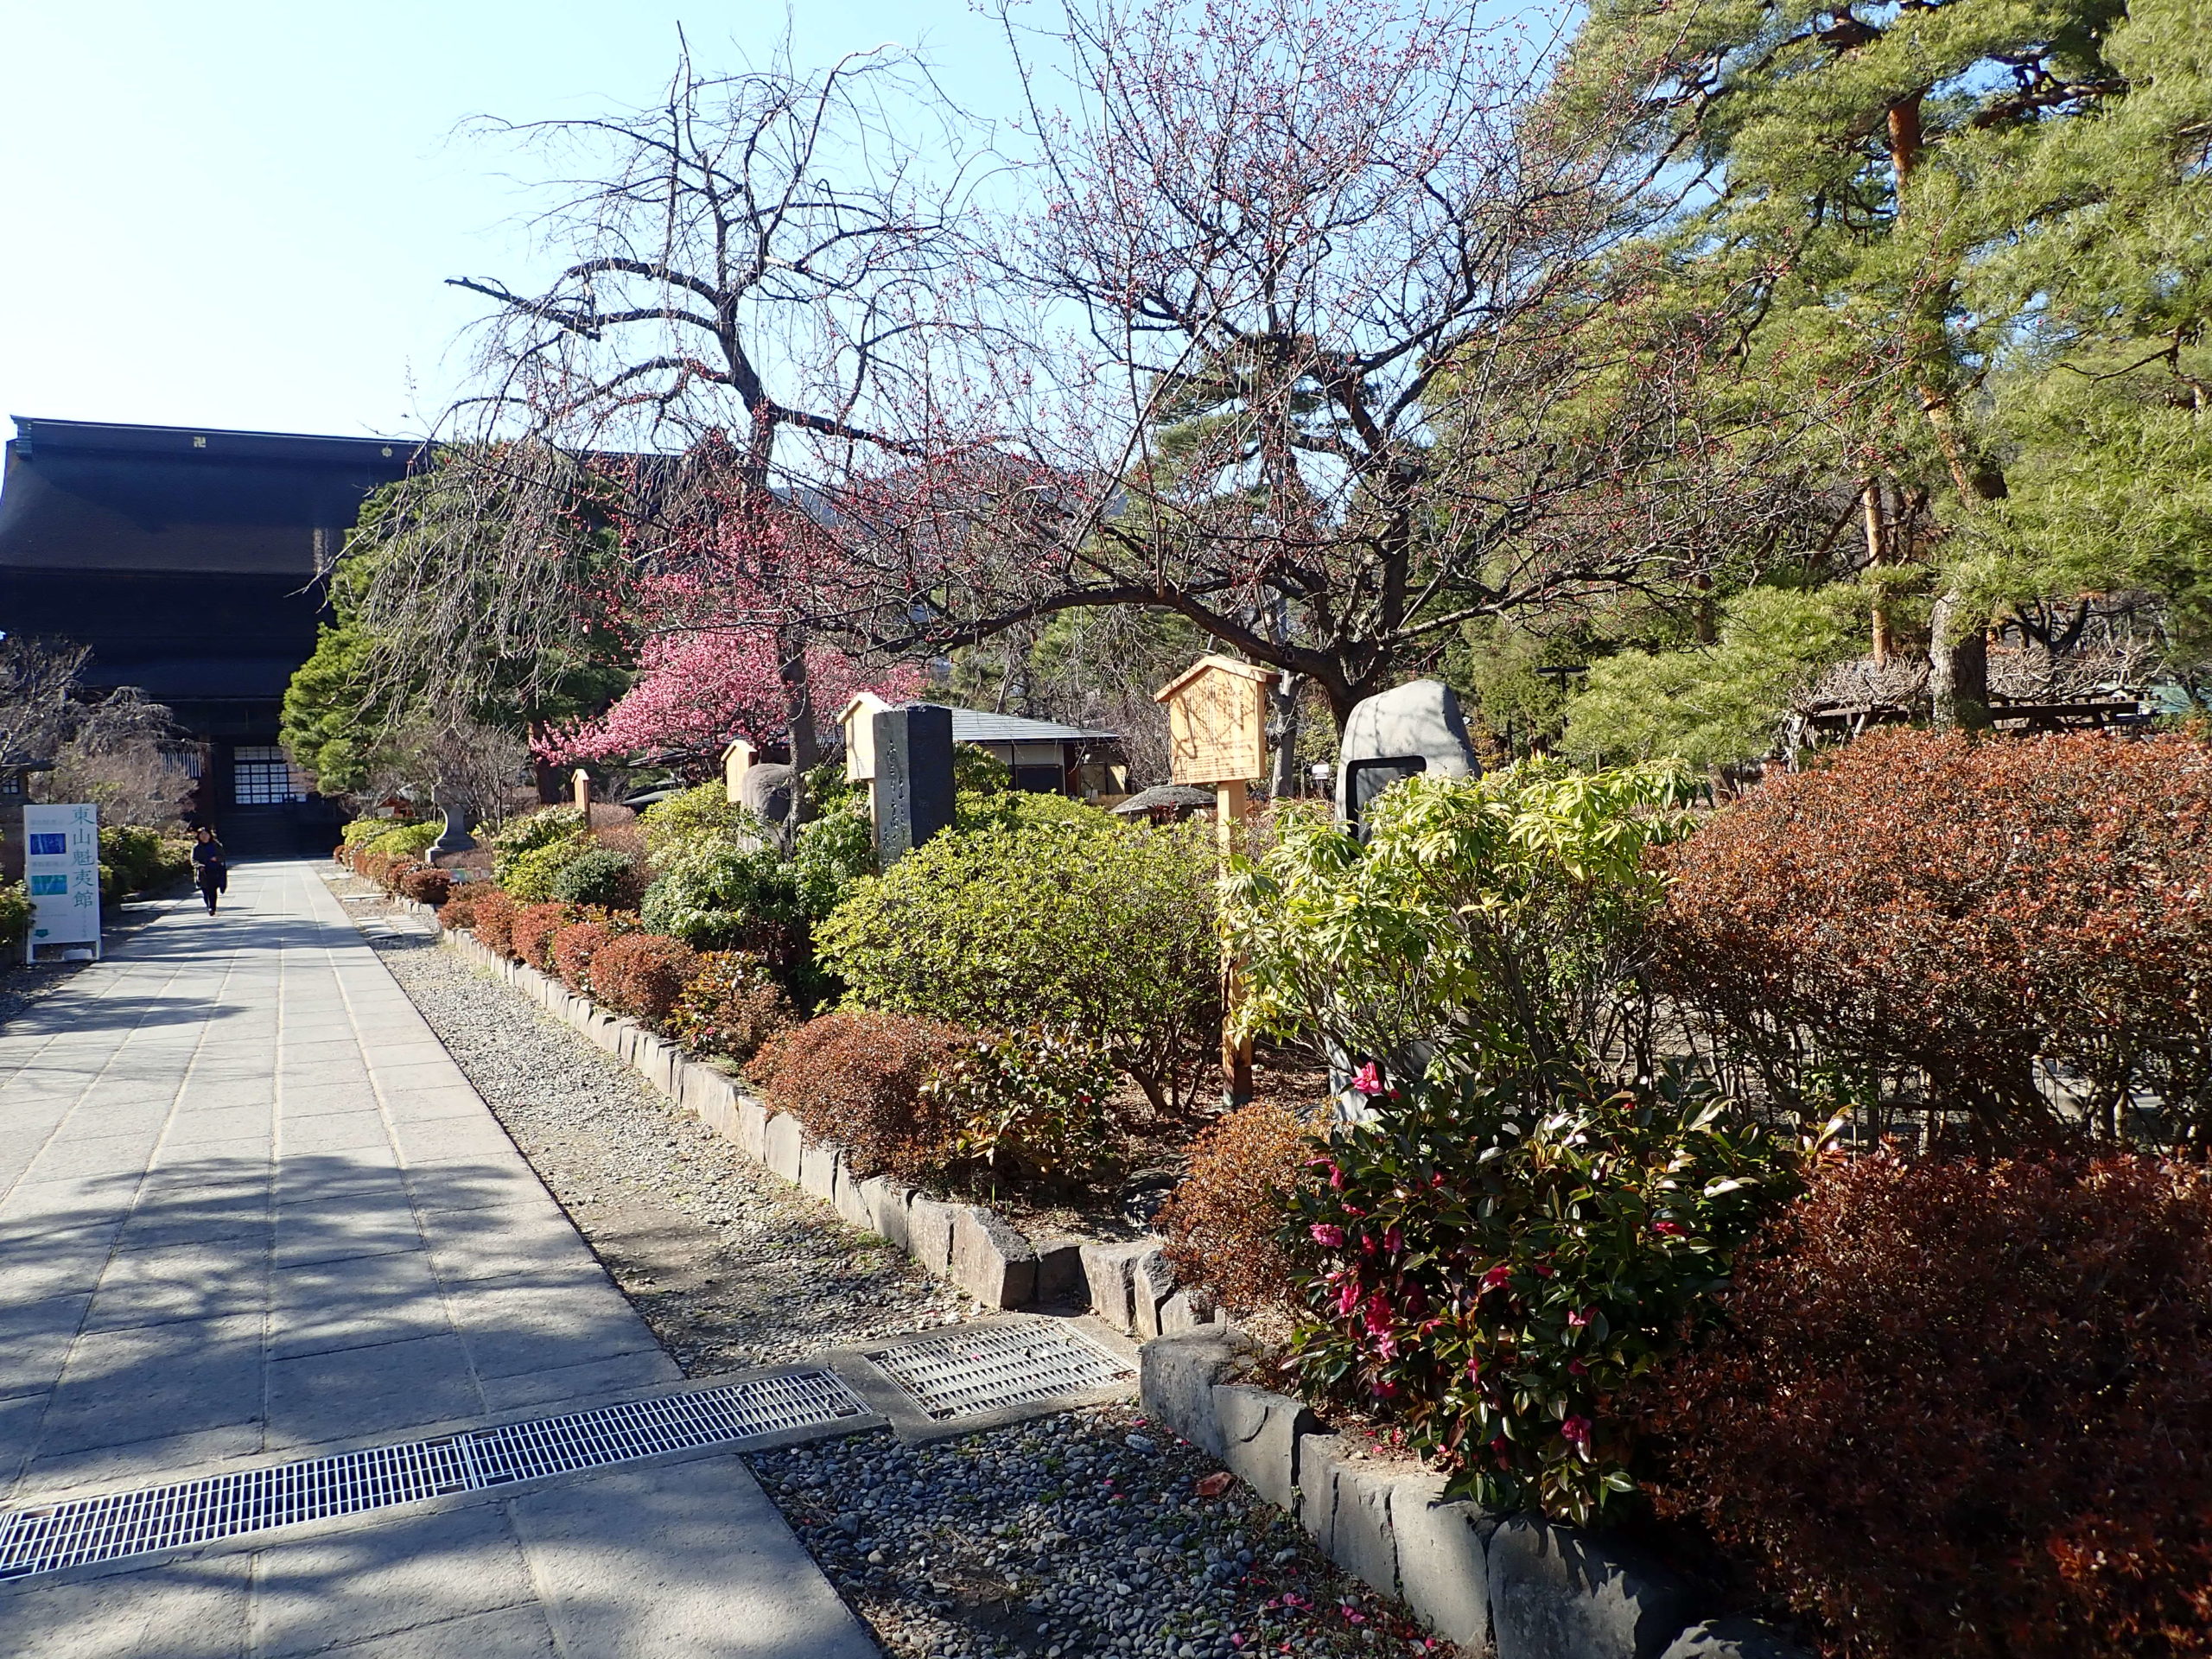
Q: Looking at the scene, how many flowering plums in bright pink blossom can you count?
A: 1